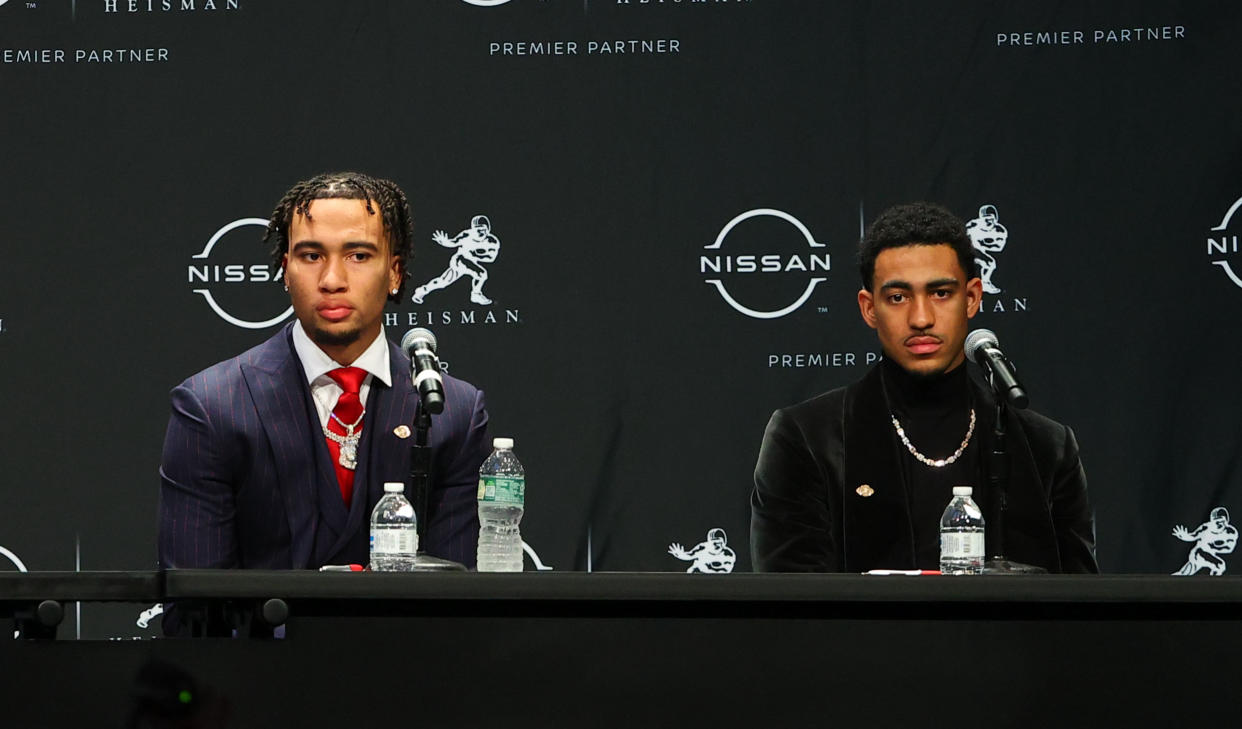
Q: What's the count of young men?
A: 2